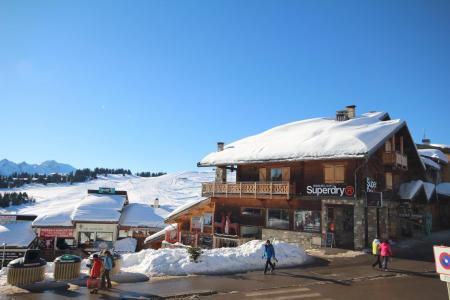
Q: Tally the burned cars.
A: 0